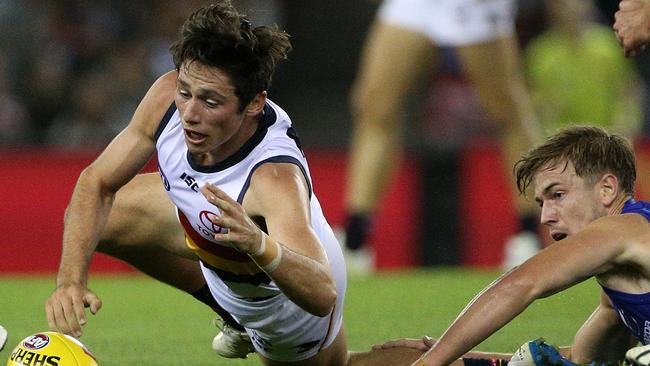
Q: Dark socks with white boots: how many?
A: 3